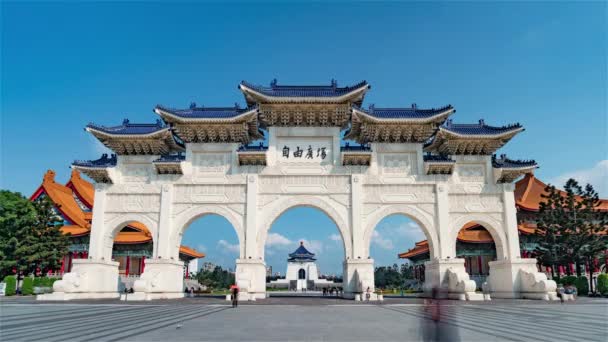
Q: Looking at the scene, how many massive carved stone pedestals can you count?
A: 6